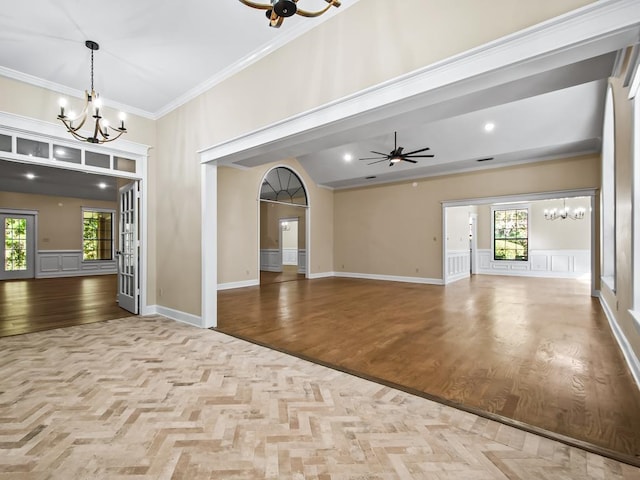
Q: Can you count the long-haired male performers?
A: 0